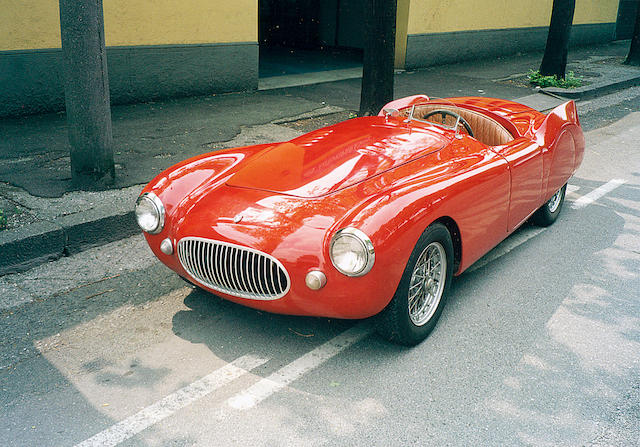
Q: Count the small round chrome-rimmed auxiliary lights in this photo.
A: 2